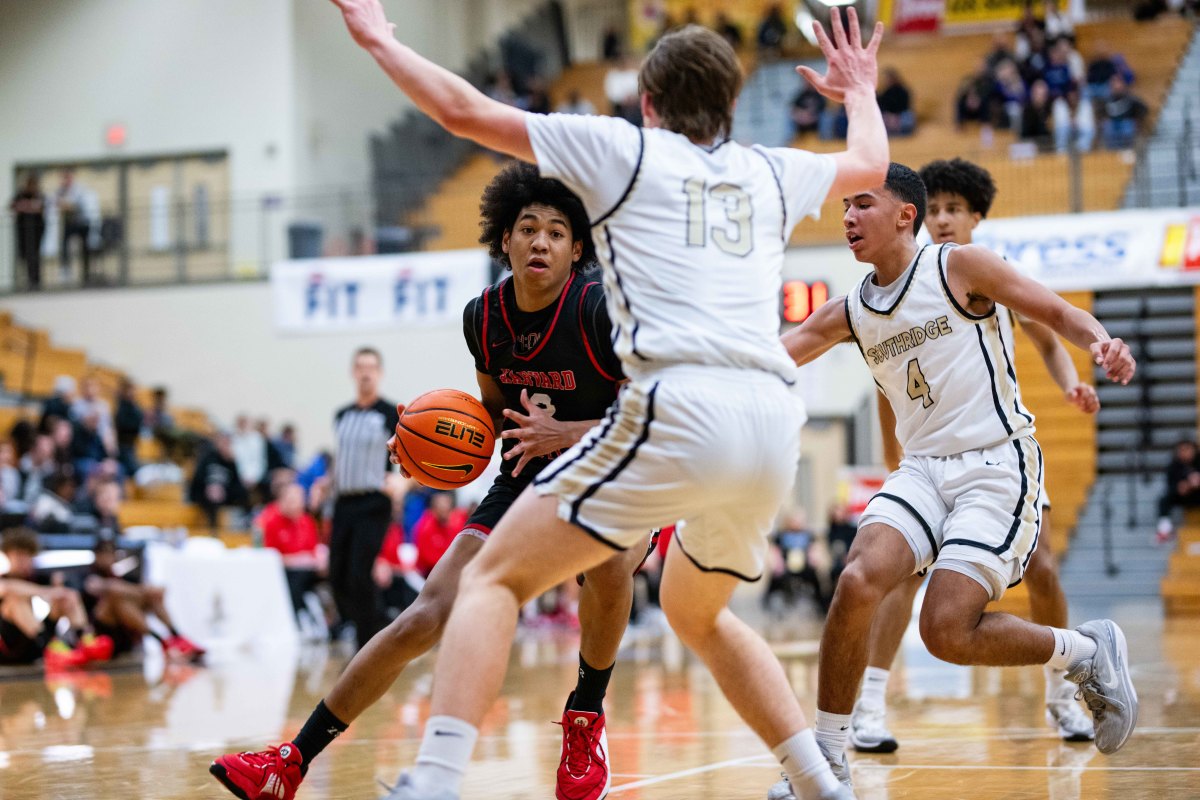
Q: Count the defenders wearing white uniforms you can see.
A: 3